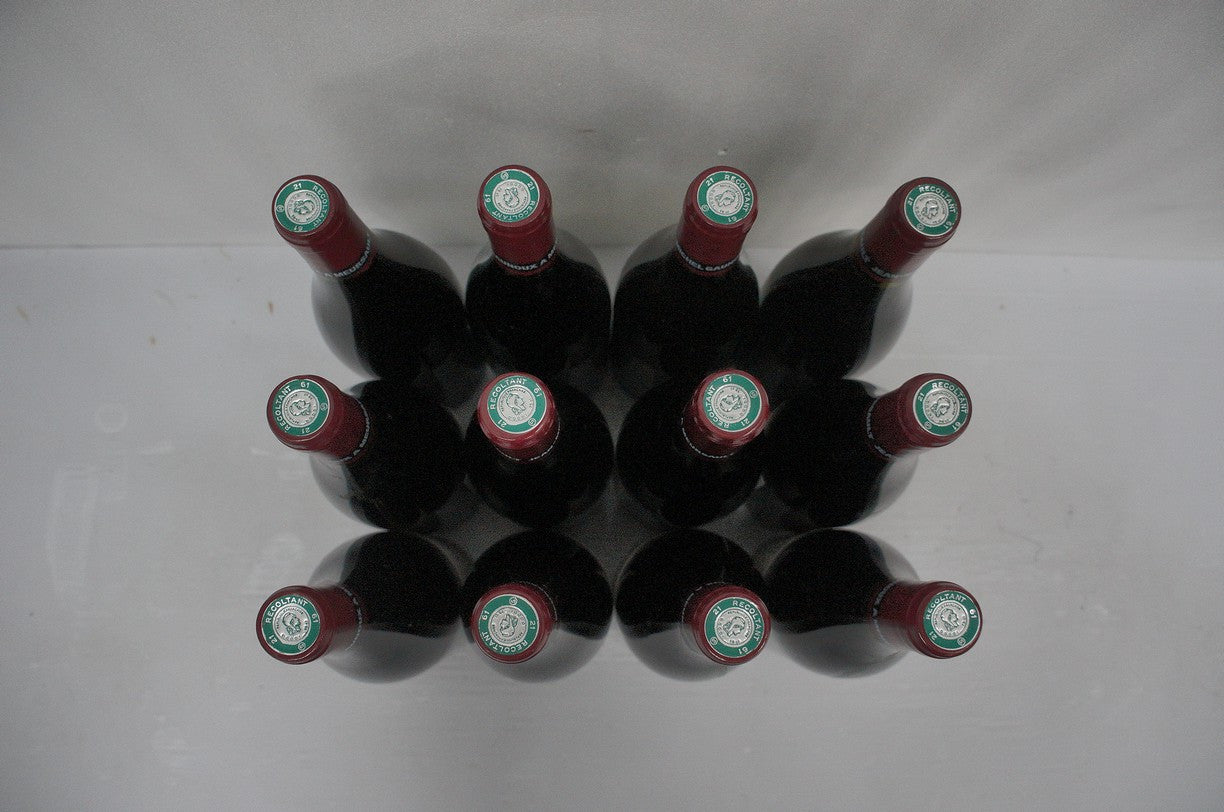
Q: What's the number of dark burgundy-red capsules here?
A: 12